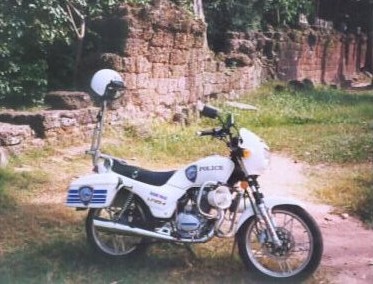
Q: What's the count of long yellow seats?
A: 0